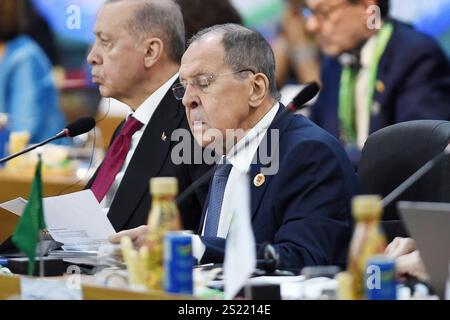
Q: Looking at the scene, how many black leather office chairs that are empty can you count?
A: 1